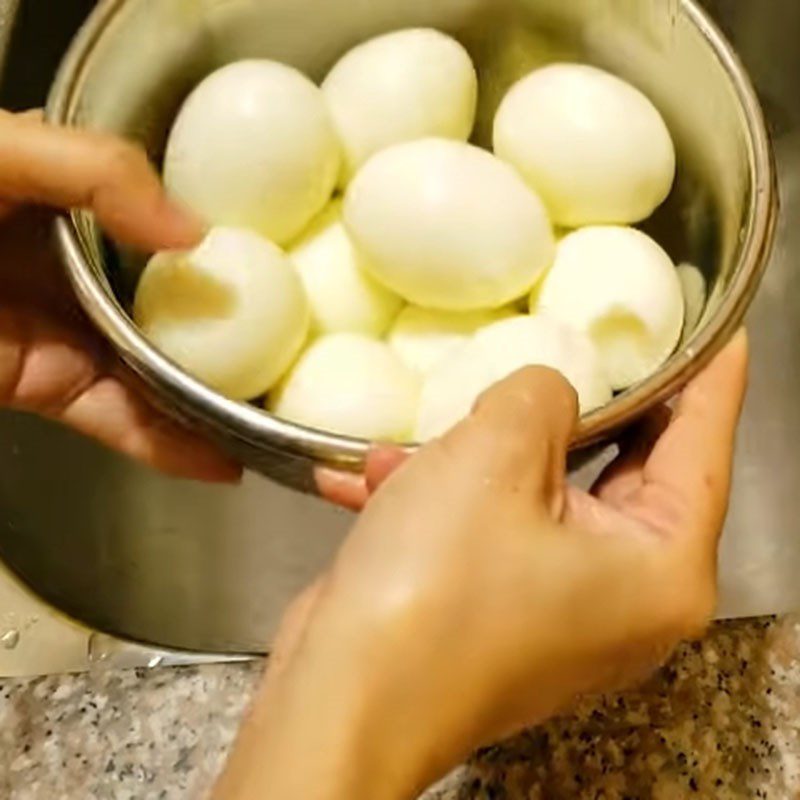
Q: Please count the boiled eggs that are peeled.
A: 10